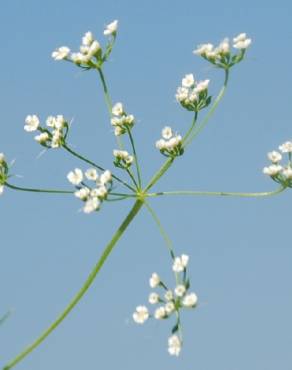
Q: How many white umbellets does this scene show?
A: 11